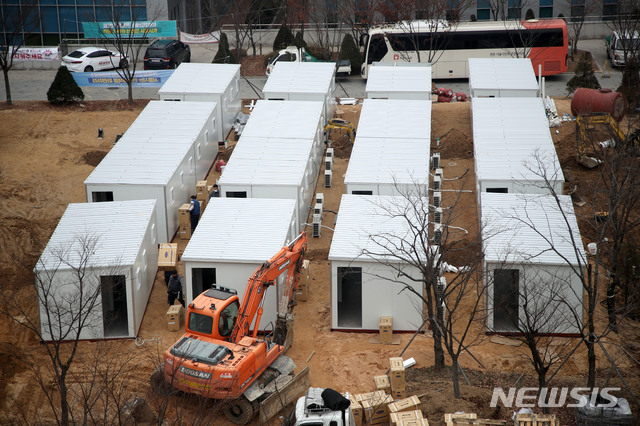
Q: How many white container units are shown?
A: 12